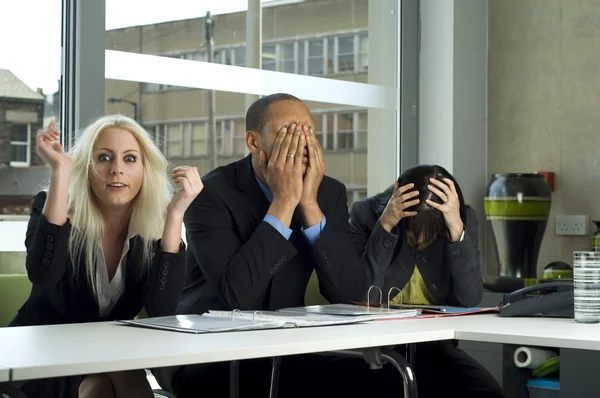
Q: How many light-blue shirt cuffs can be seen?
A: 2